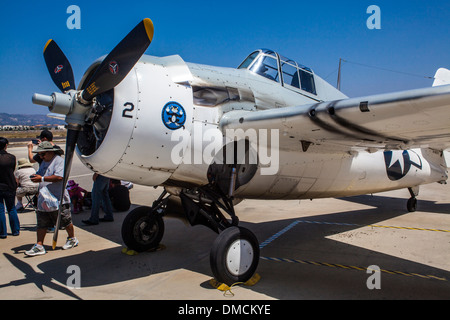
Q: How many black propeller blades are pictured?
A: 3